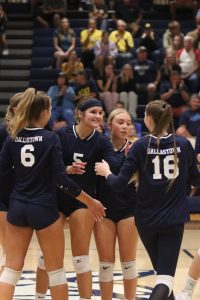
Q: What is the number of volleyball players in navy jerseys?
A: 5